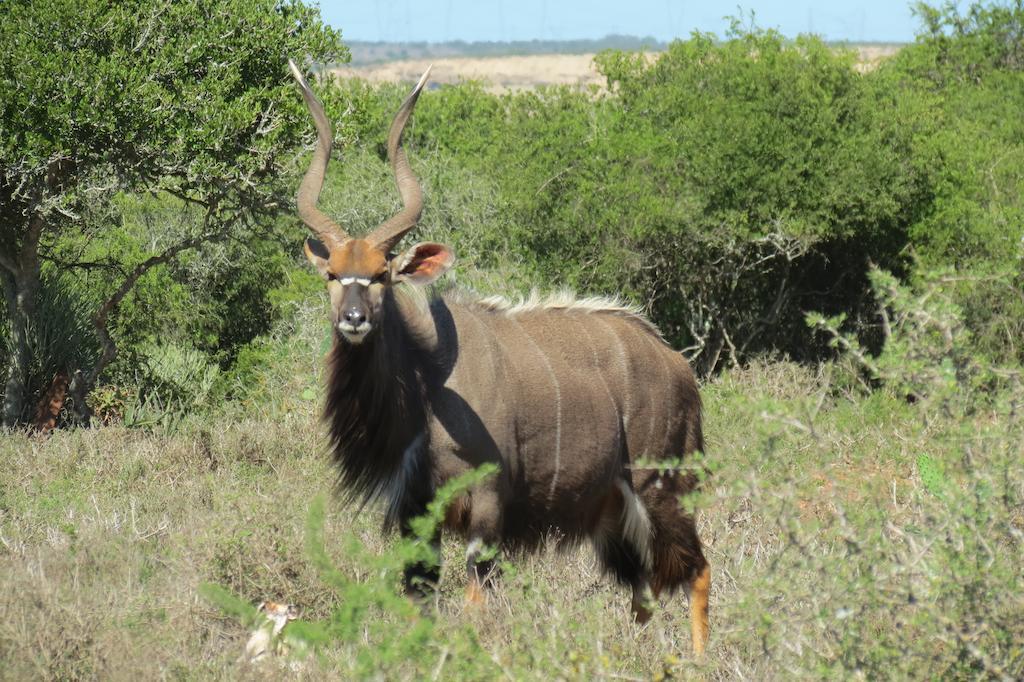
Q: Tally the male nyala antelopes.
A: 1